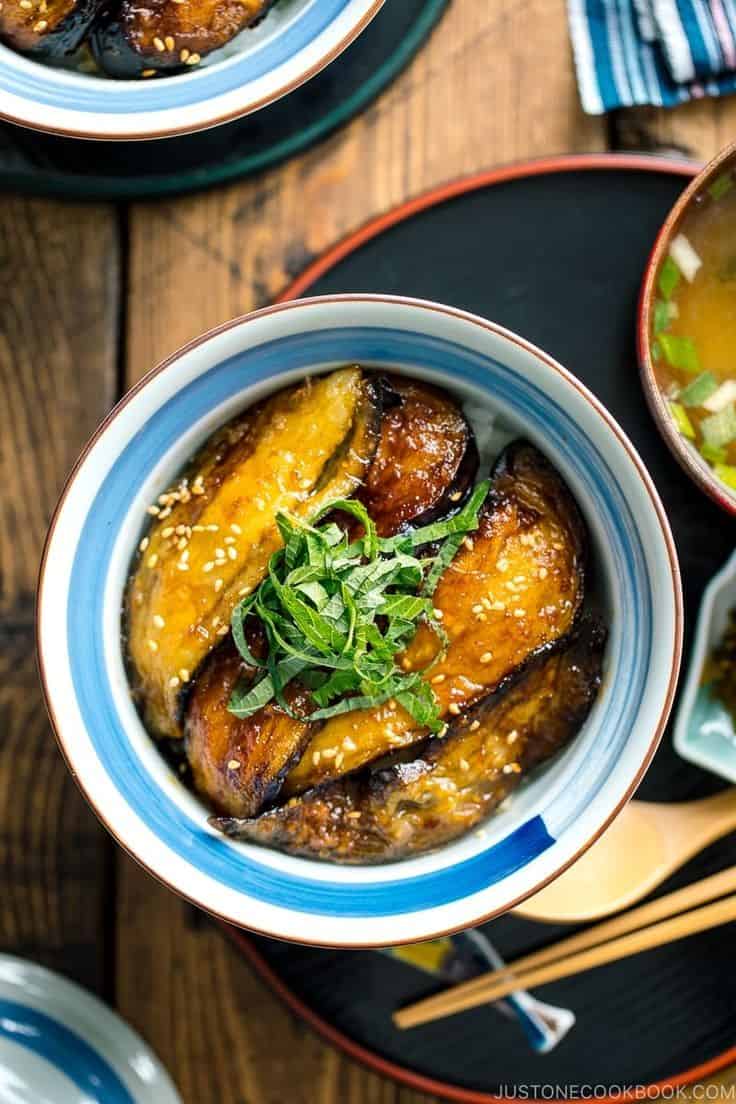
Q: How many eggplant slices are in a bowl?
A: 5